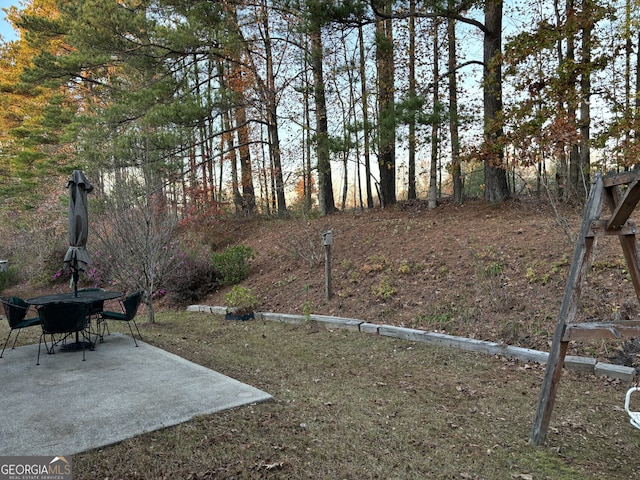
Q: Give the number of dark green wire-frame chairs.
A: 4